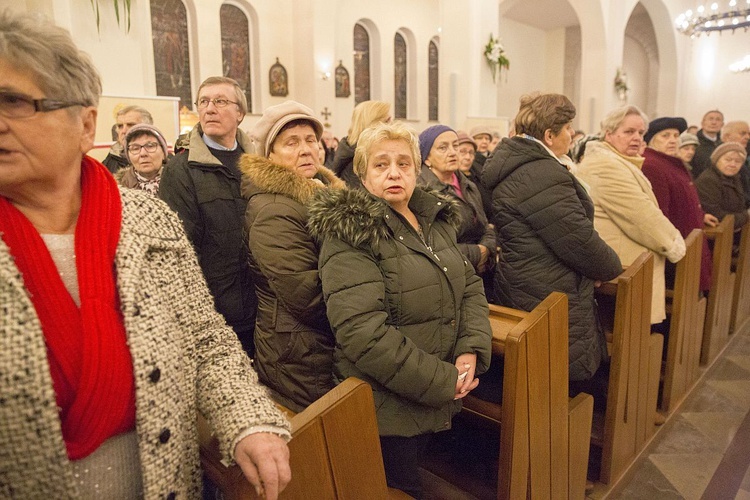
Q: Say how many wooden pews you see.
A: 6